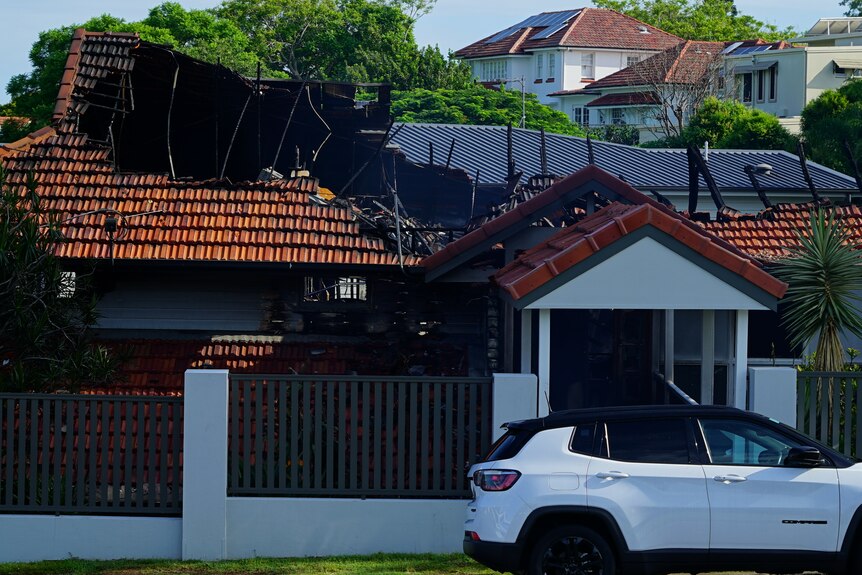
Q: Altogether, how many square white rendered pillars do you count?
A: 3